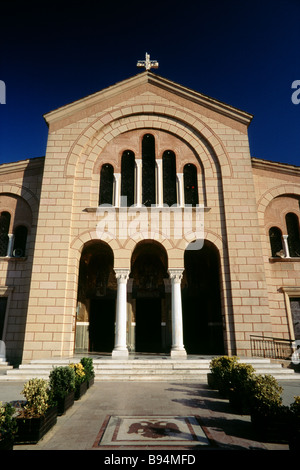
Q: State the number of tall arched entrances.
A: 3